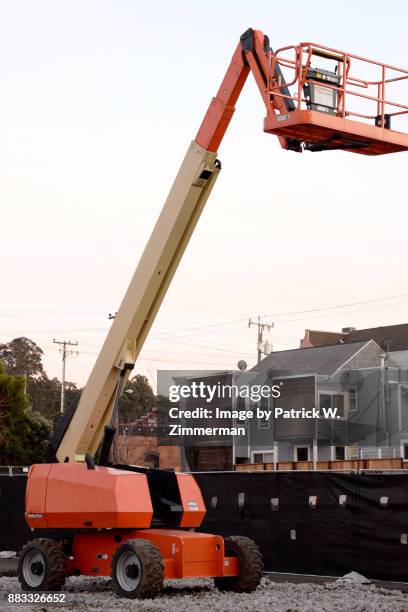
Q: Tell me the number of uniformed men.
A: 0